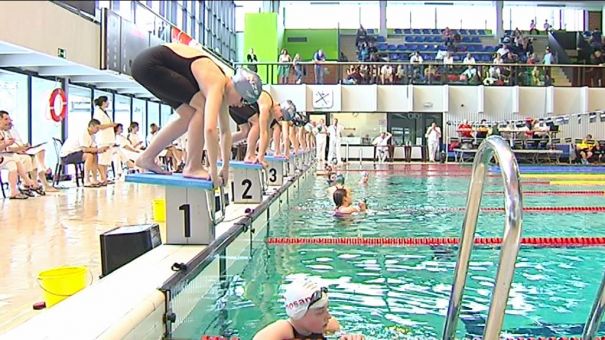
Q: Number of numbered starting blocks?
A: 3